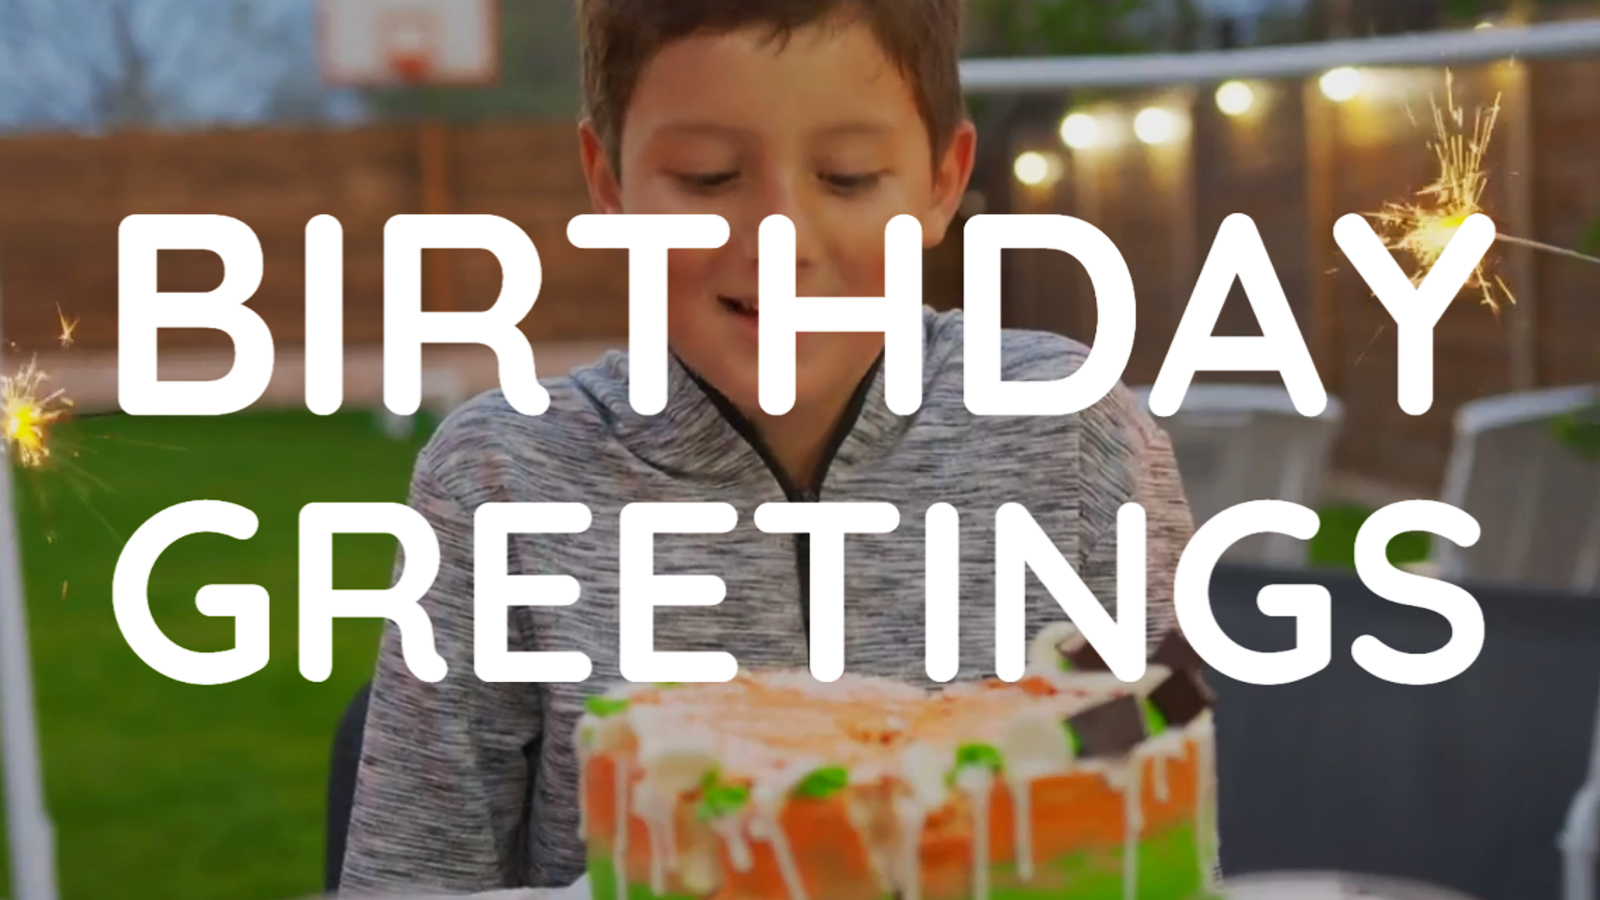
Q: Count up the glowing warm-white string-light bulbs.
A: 5